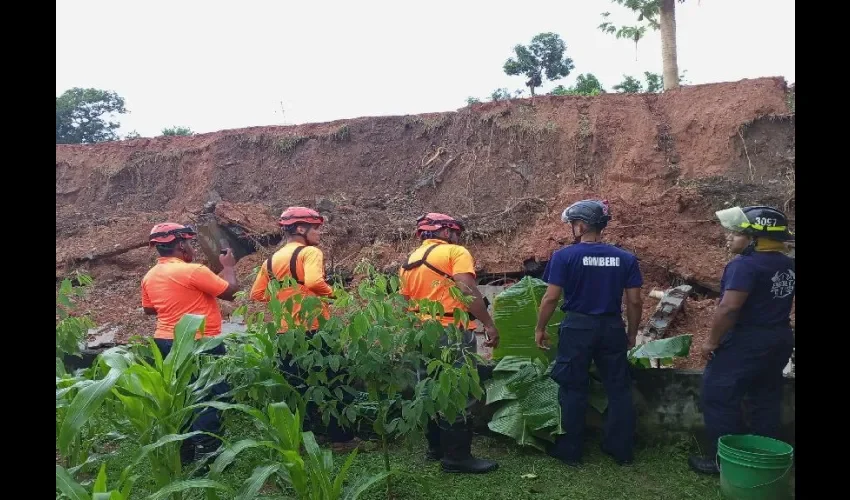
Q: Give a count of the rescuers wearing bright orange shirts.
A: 3